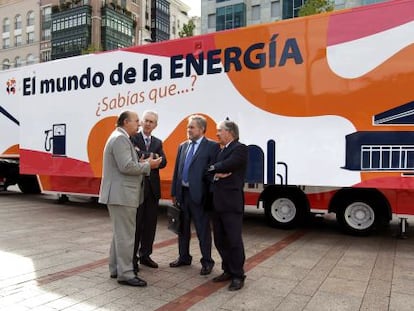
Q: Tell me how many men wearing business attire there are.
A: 4